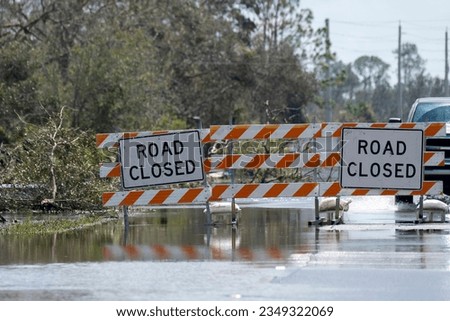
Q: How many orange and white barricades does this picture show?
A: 3